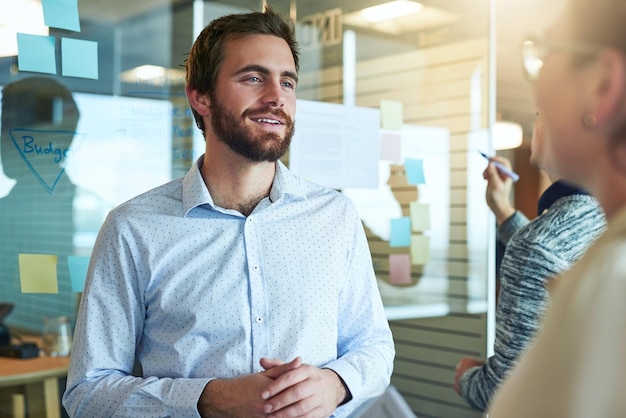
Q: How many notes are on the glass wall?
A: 12